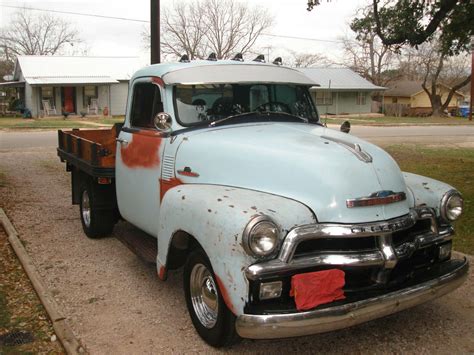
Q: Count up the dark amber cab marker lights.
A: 5